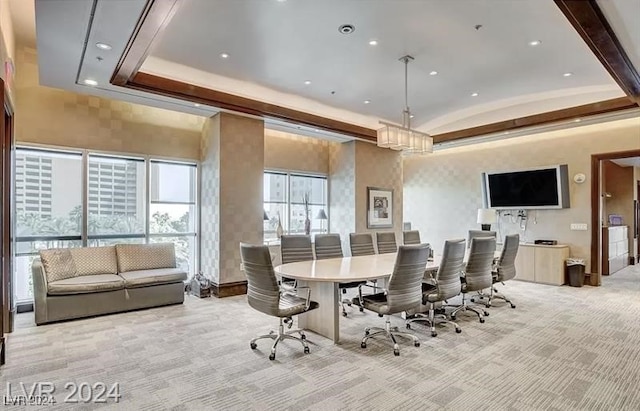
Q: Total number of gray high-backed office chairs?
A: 11